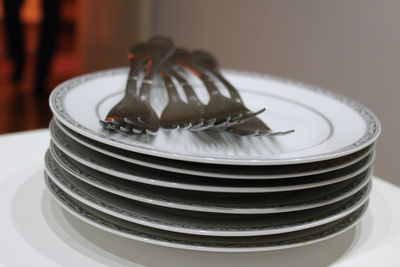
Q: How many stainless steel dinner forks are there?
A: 6